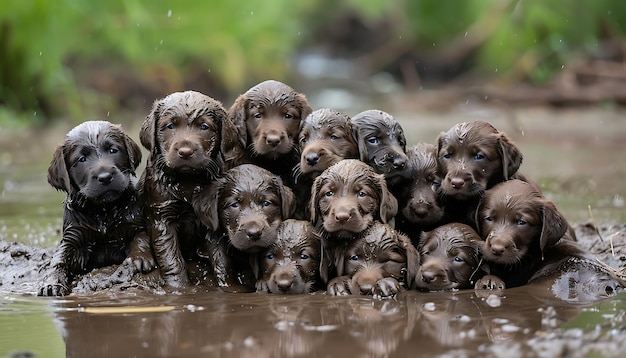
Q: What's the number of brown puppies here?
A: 11